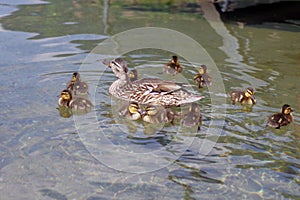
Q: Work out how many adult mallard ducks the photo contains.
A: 1